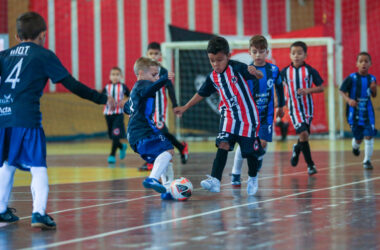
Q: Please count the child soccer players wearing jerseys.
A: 8